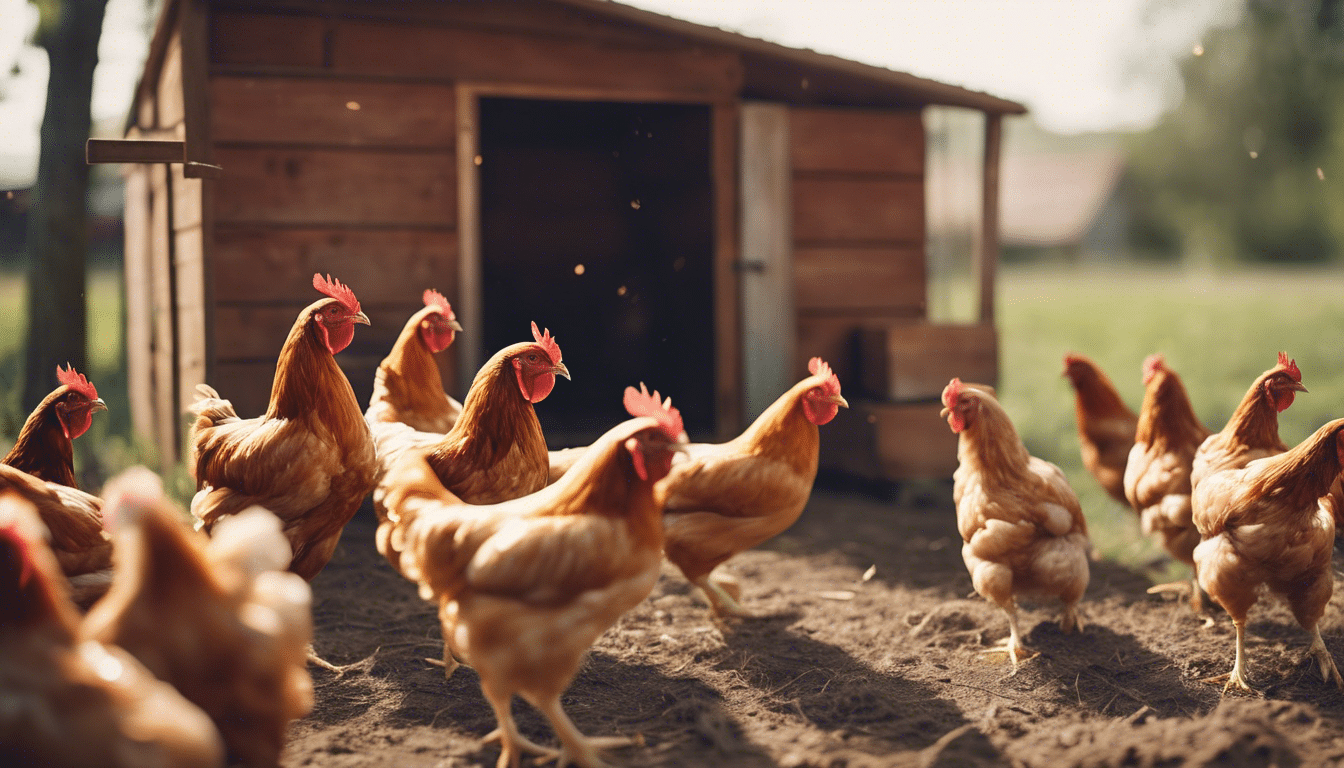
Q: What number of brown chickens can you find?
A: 13